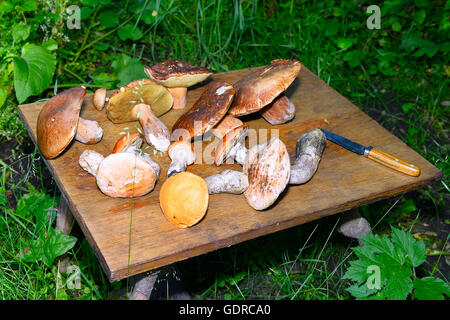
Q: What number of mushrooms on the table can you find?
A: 12